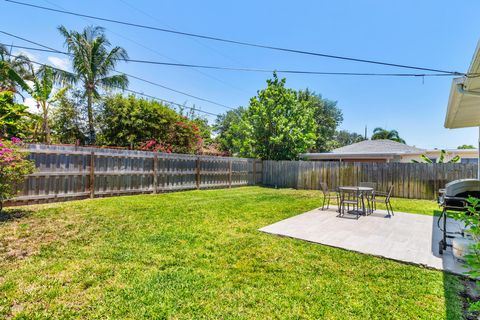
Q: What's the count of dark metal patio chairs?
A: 4